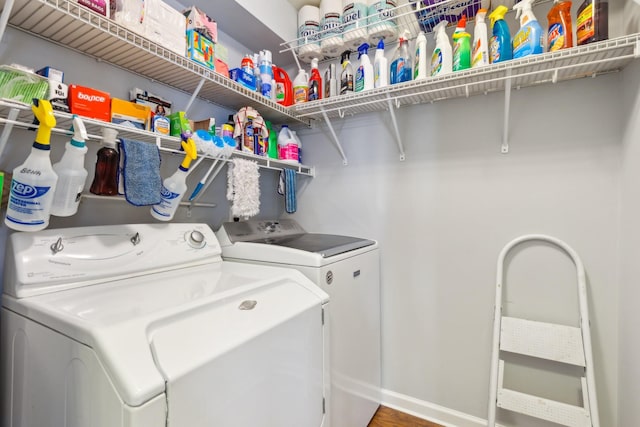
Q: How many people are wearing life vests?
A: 0